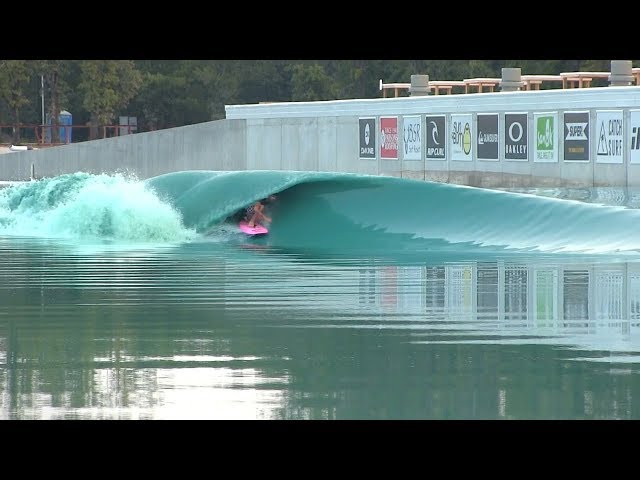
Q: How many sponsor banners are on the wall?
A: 11